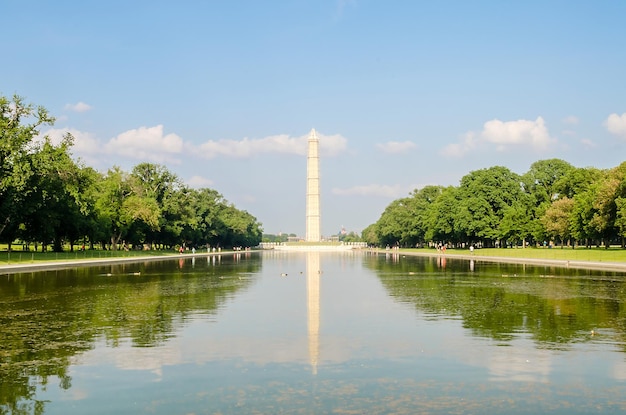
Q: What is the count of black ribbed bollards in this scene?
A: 0